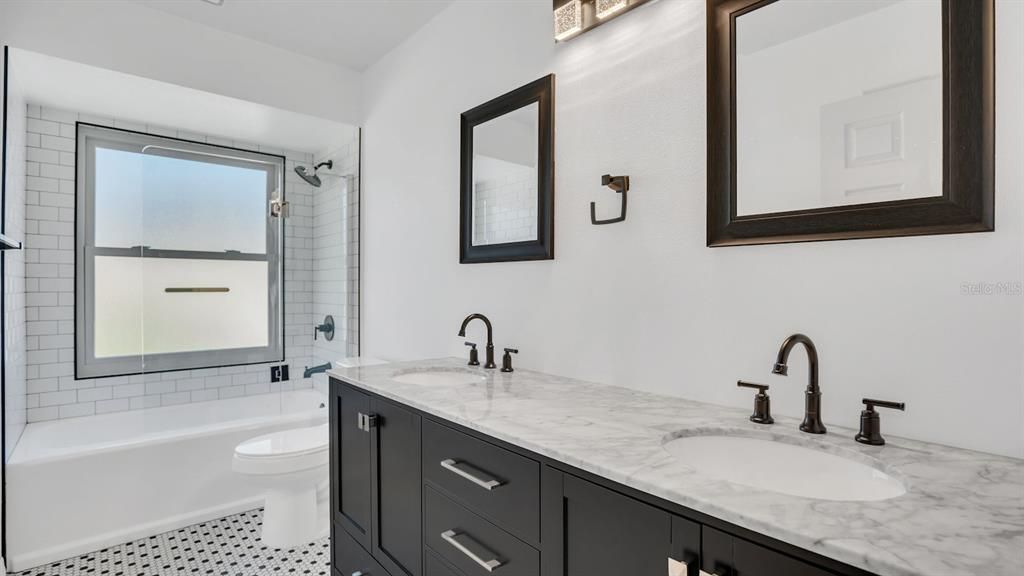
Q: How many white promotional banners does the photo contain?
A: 0